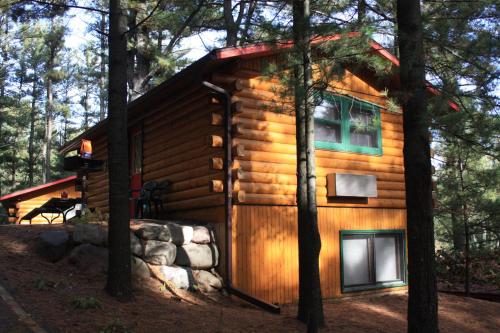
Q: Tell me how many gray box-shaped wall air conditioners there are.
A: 1